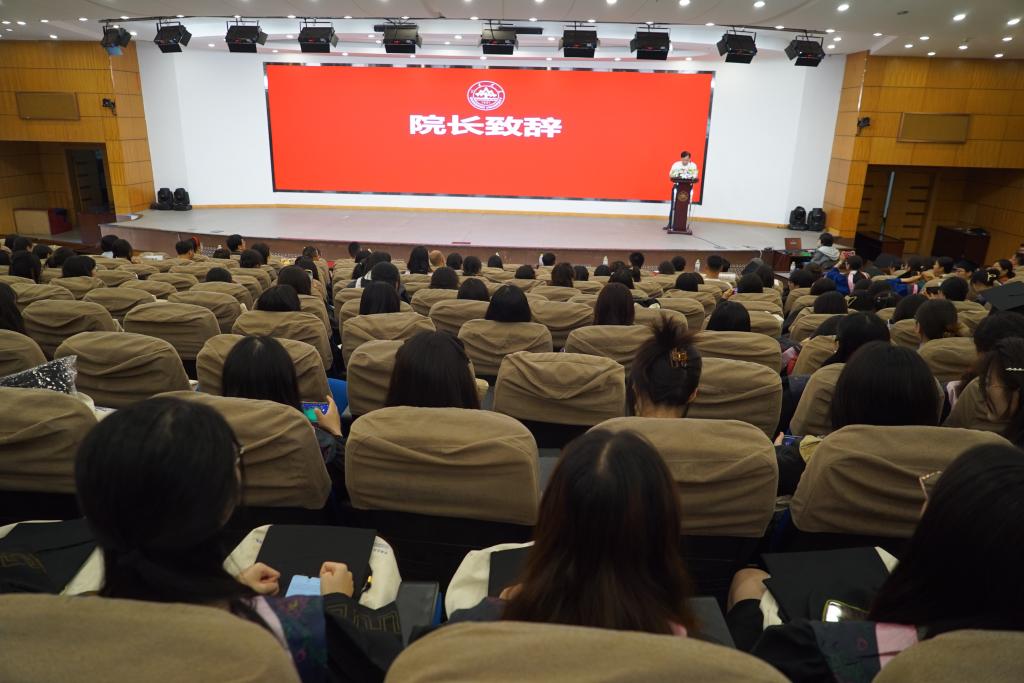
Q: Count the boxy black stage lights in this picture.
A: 10